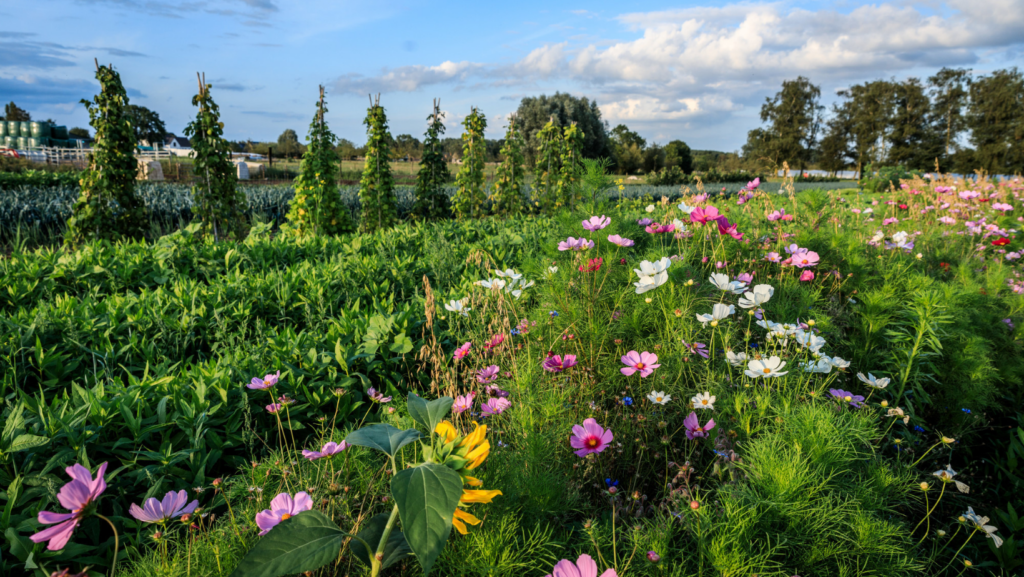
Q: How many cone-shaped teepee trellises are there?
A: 9